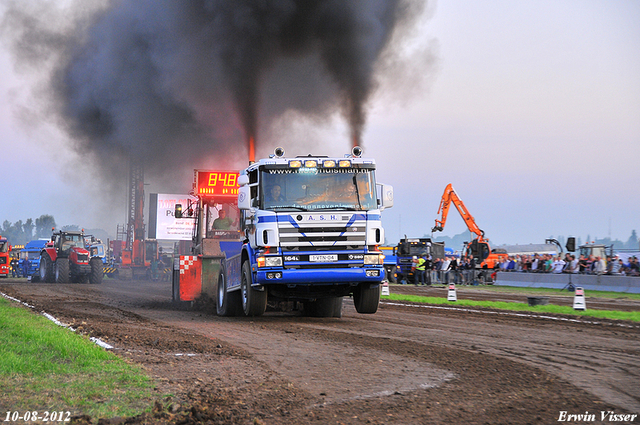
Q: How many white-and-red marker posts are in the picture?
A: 3